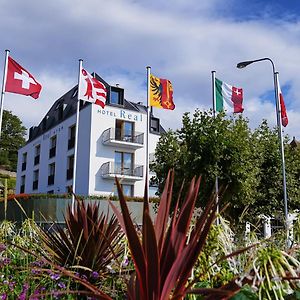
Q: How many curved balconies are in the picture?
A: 2